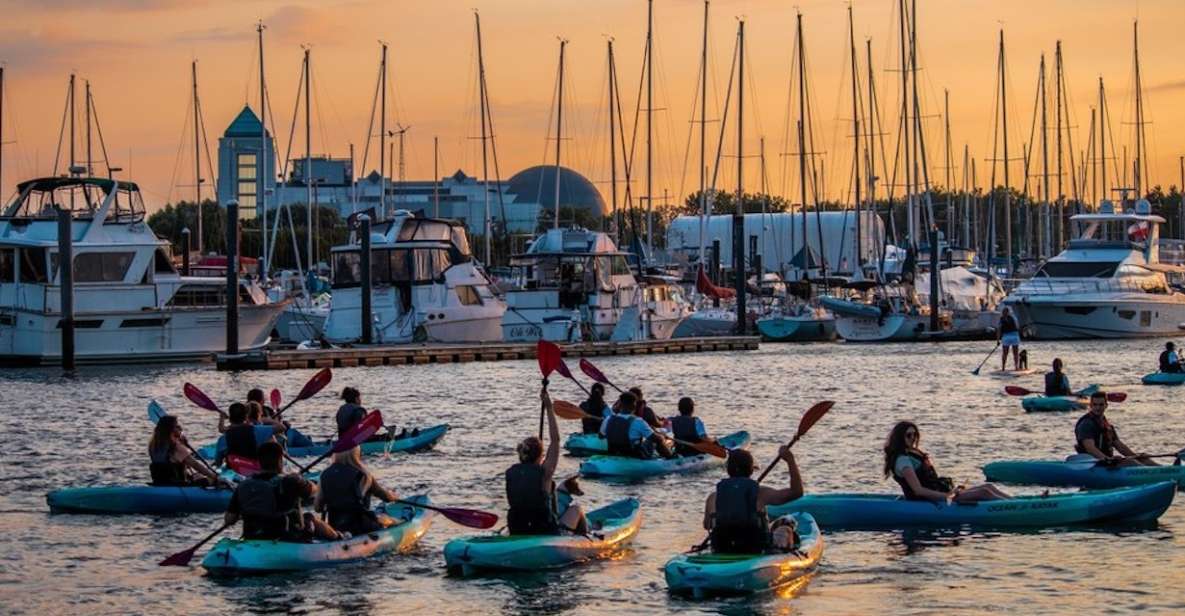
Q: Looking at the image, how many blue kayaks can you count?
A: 12